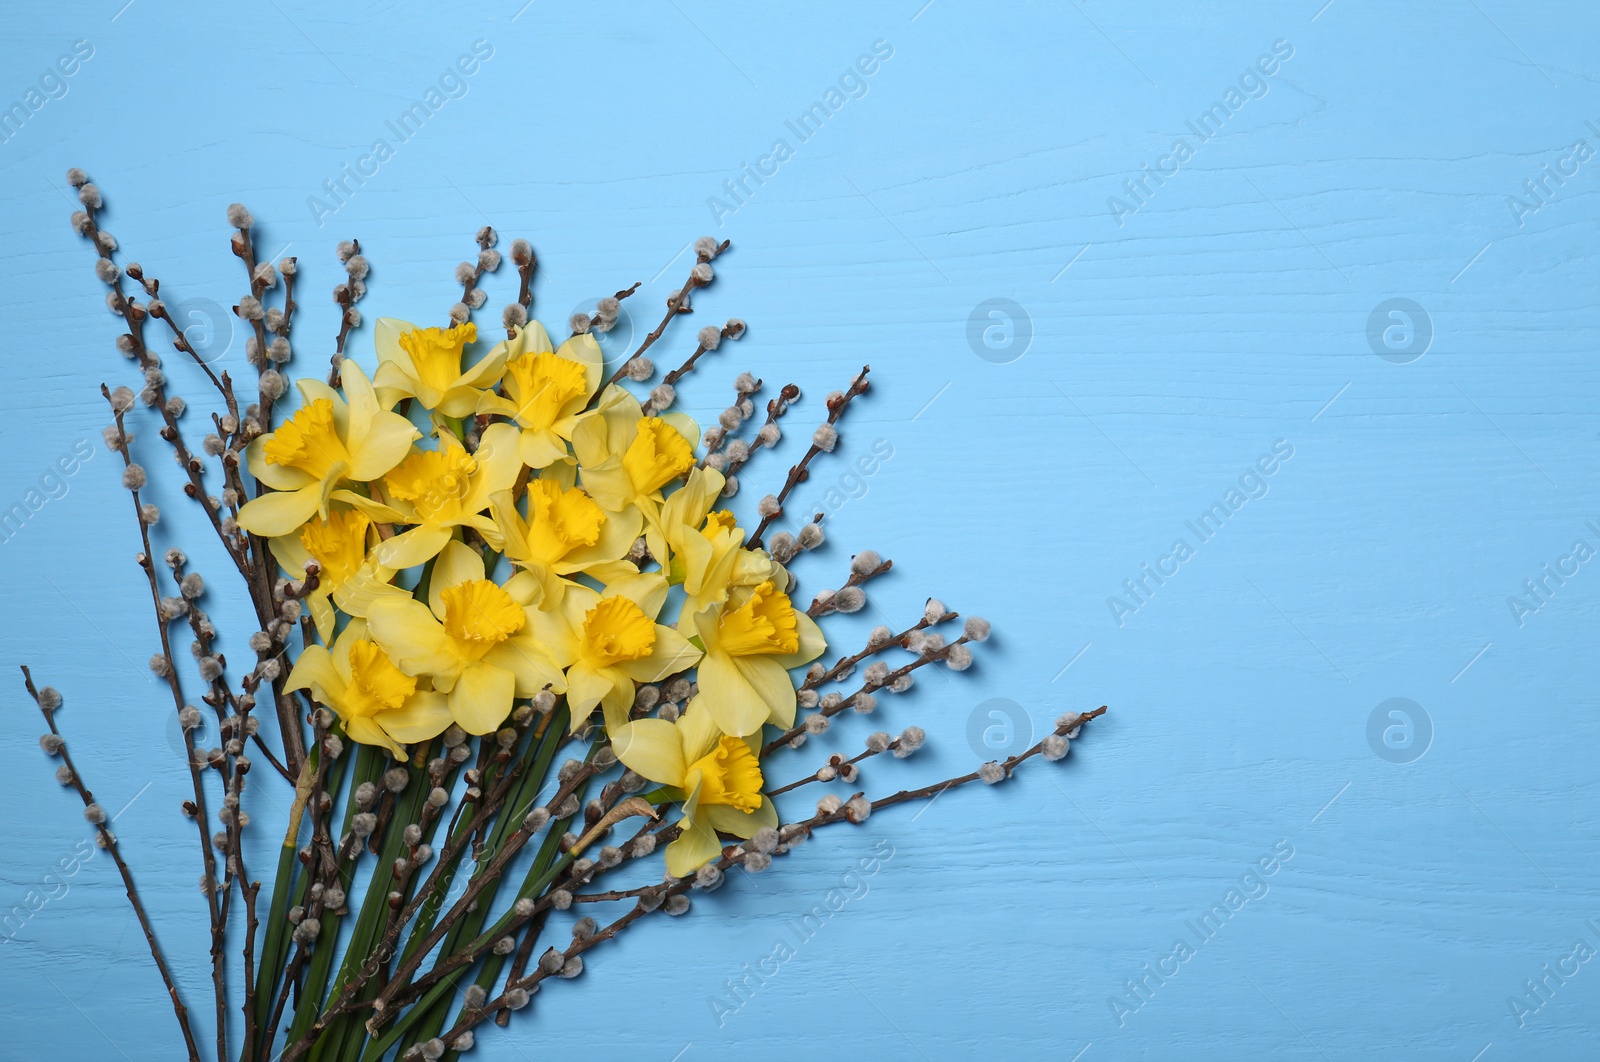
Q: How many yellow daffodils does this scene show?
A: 13